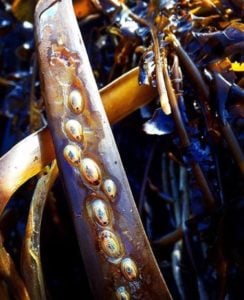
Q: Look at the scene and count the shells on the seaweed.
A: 9